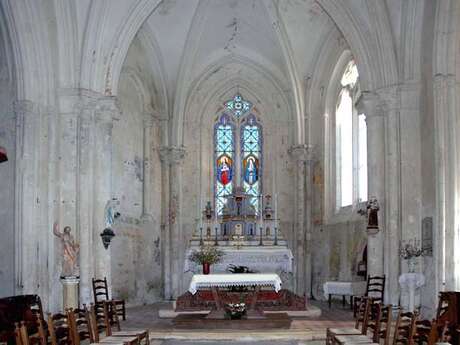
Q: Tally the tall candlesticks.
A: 4